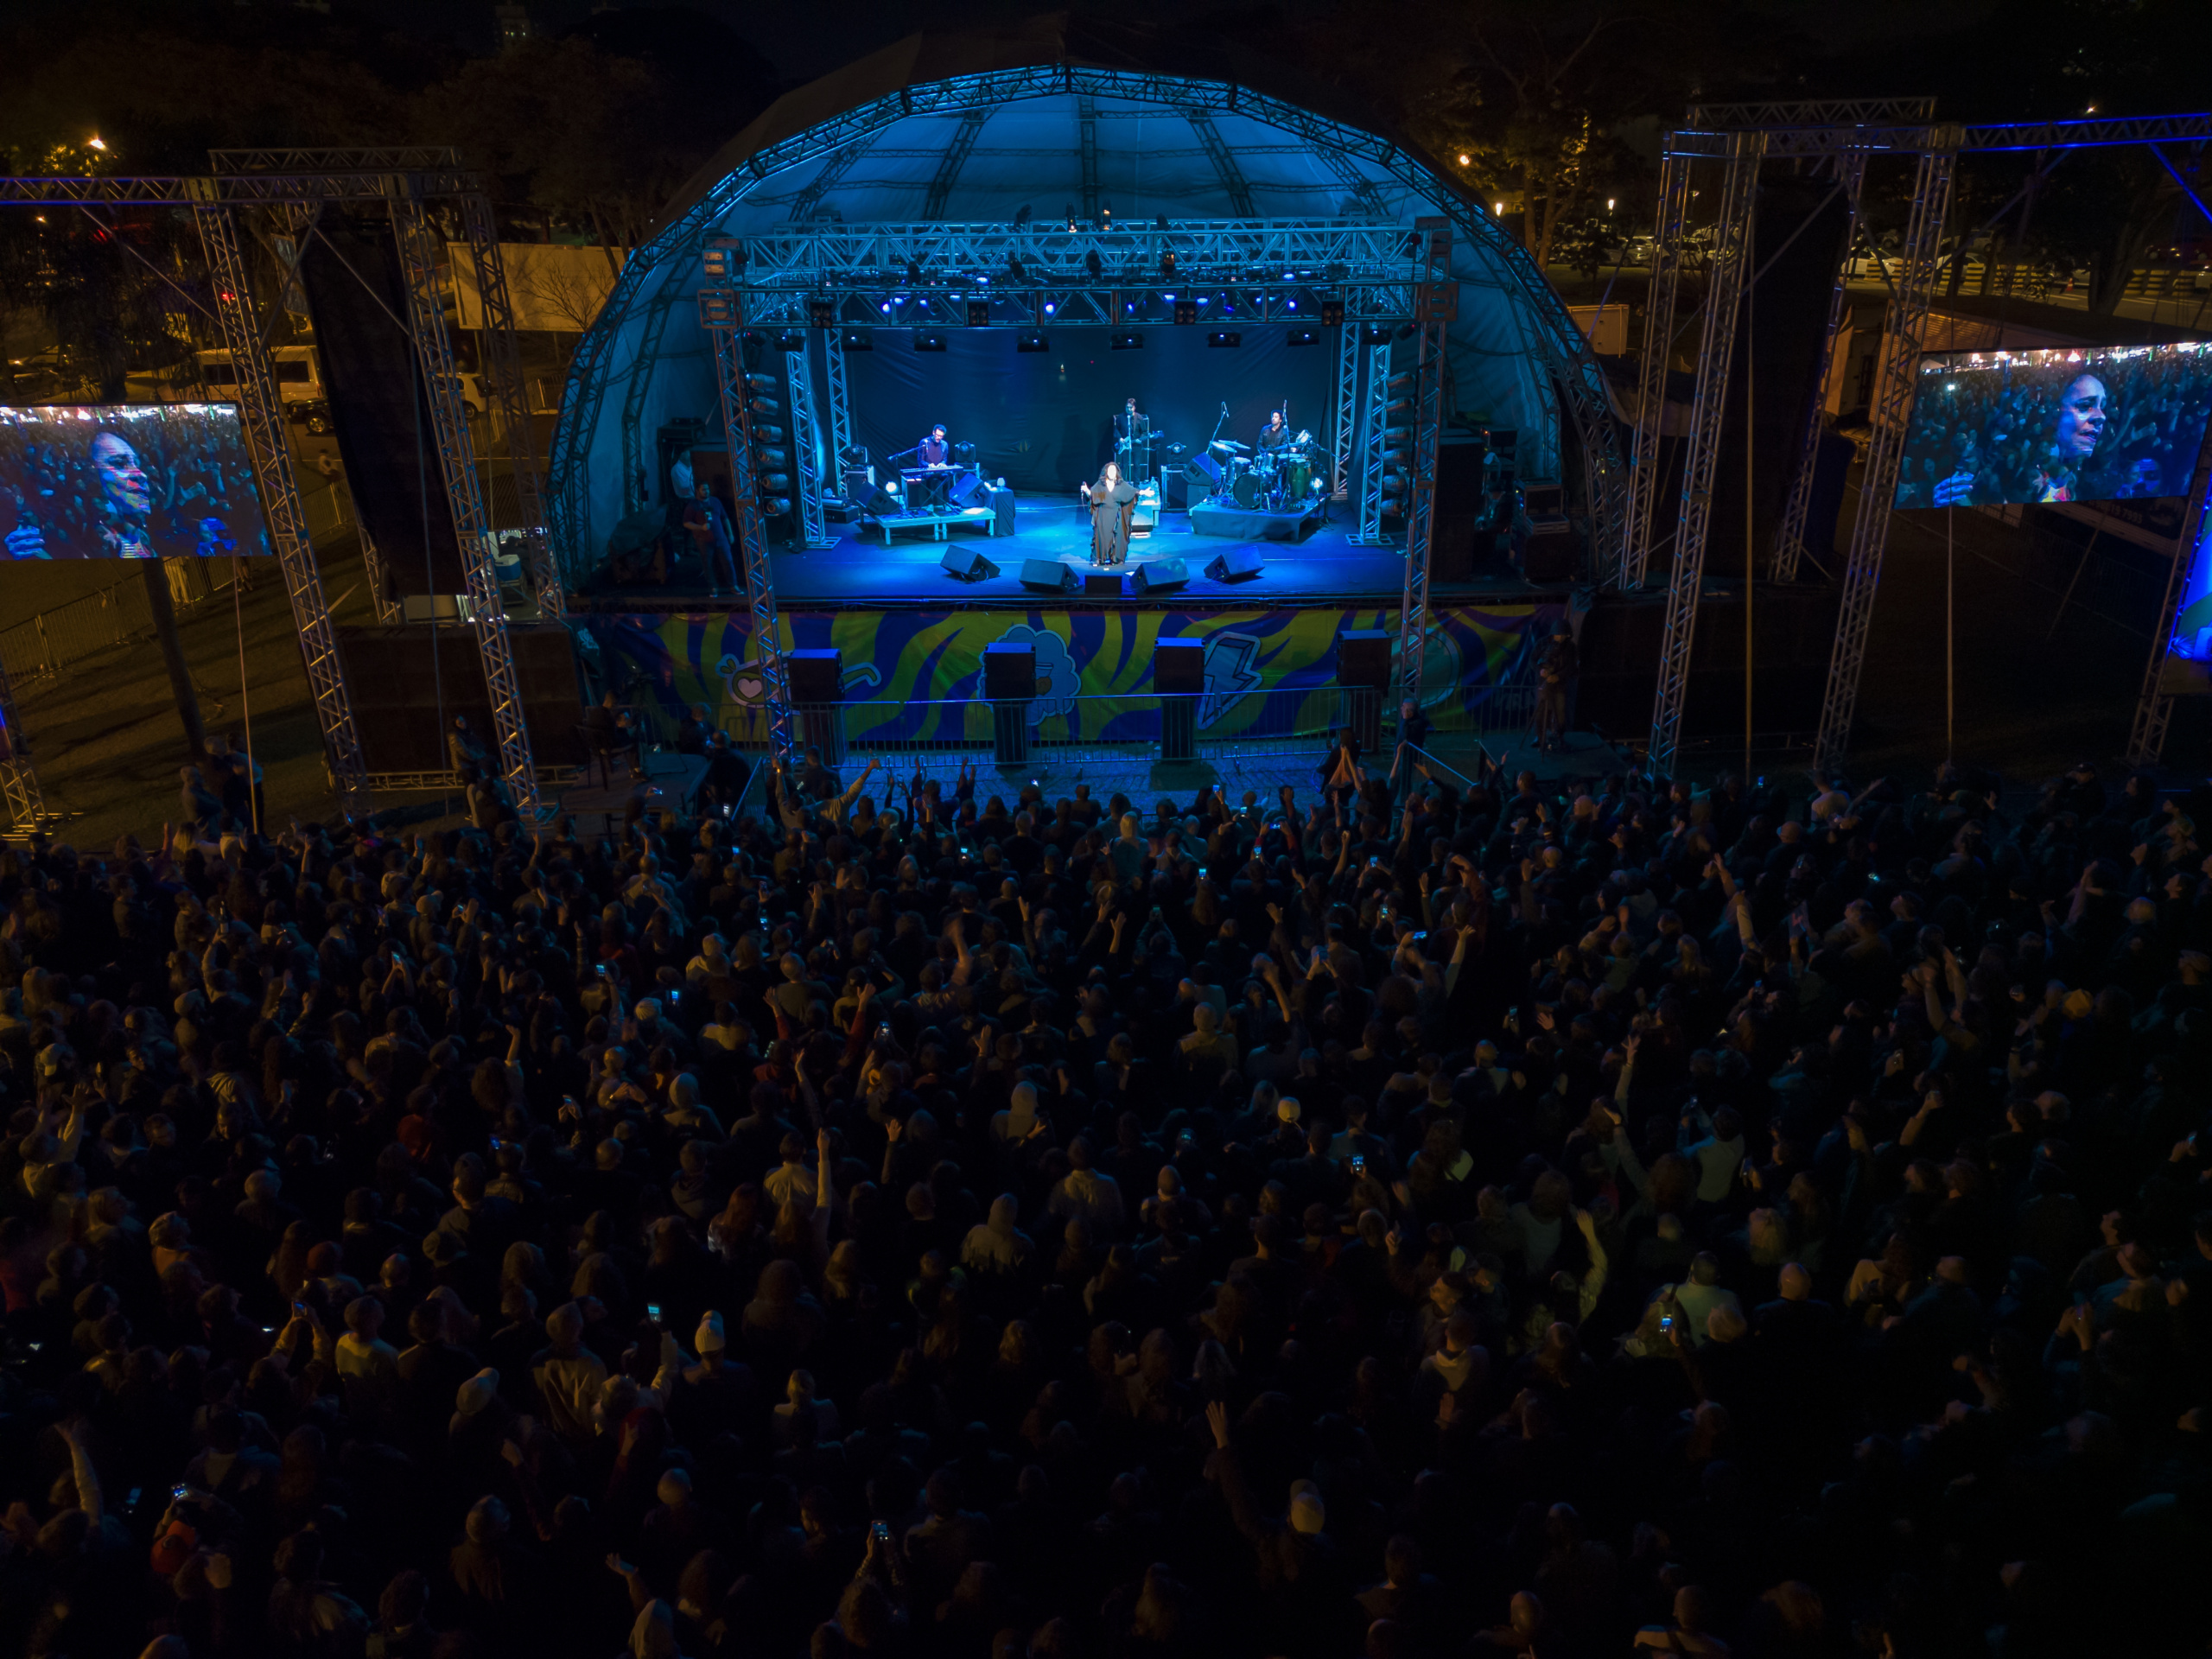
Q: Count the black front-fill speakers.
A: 4